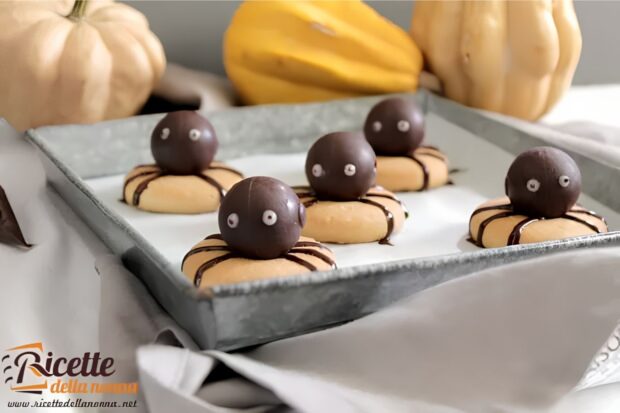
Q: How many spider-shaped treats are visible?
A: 5